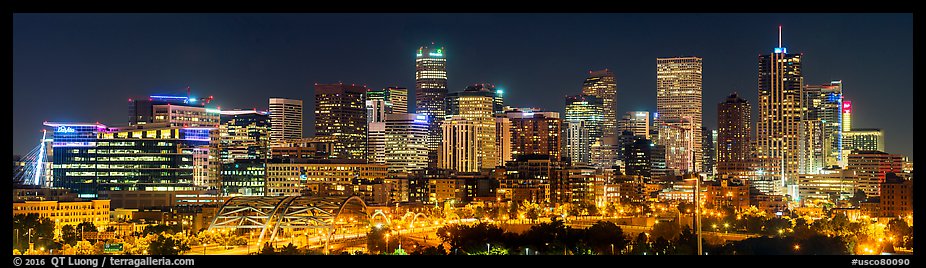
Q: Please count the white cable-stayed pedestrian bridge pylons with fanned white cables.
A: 1